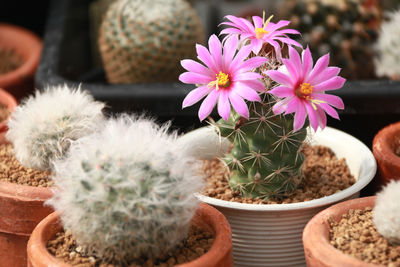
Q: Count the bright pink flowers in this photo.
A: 3